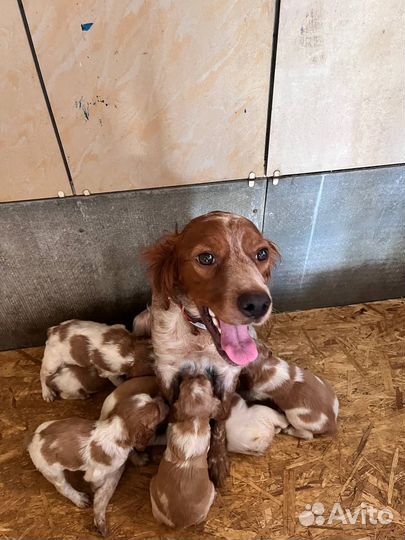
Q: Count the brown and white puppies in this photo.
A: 7